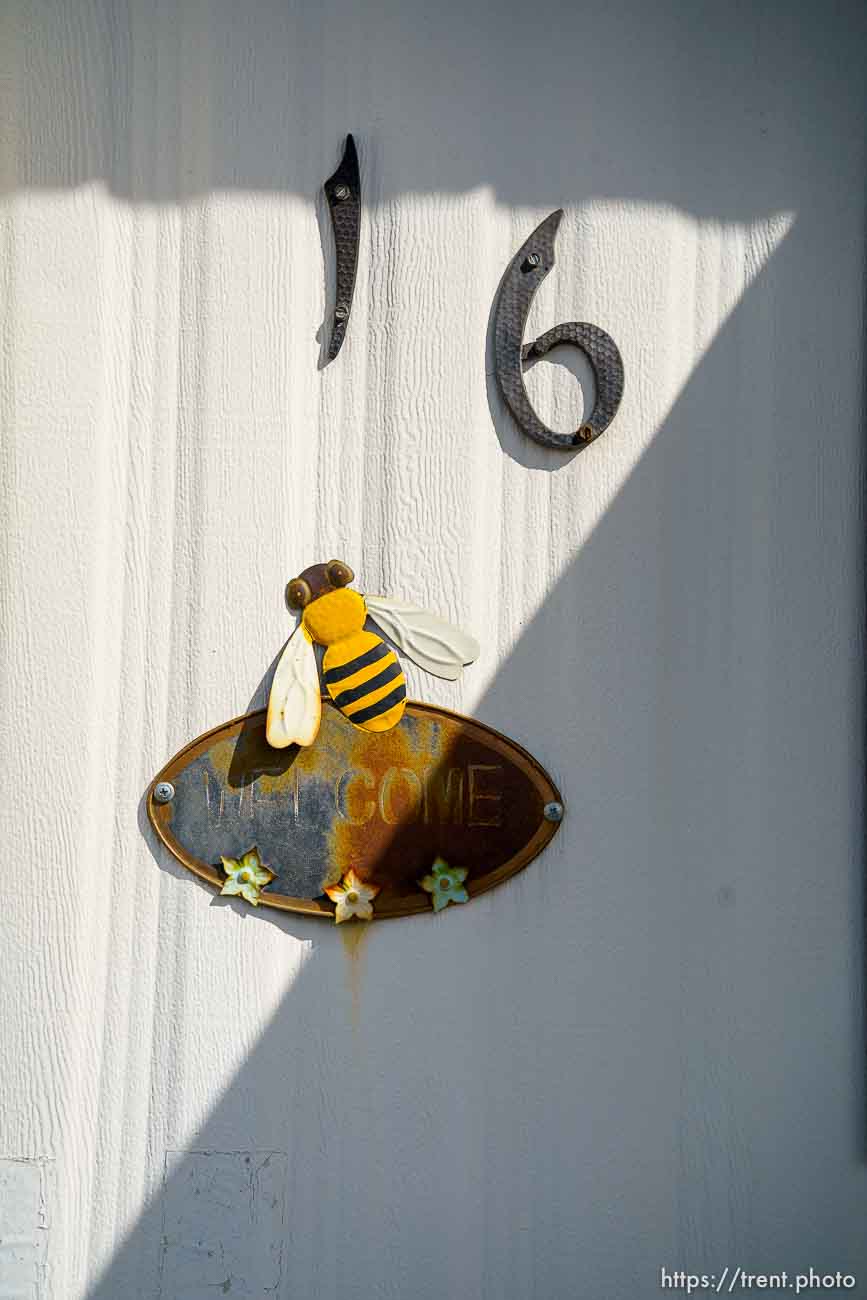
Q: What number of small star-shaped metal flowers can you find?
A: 3